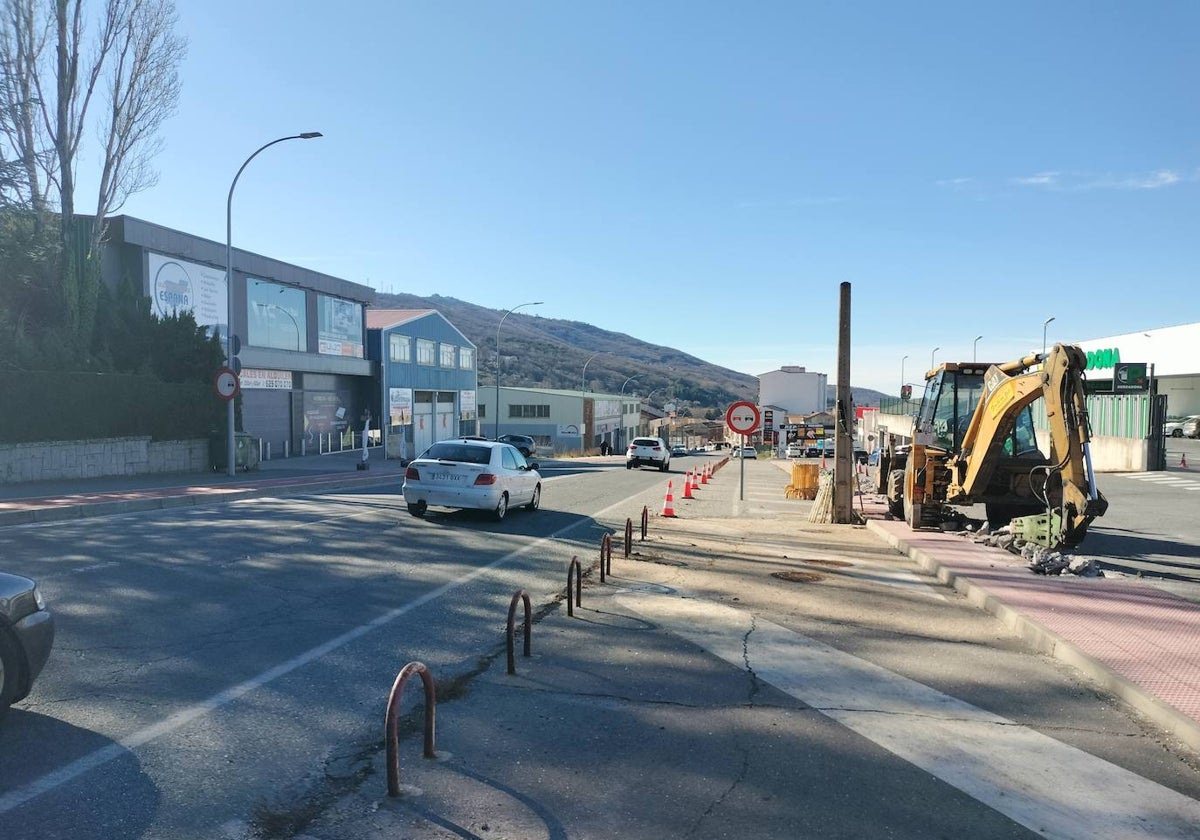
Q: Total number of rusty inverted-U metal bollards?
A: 6